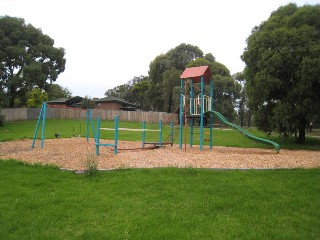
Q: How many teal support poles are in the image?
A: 13